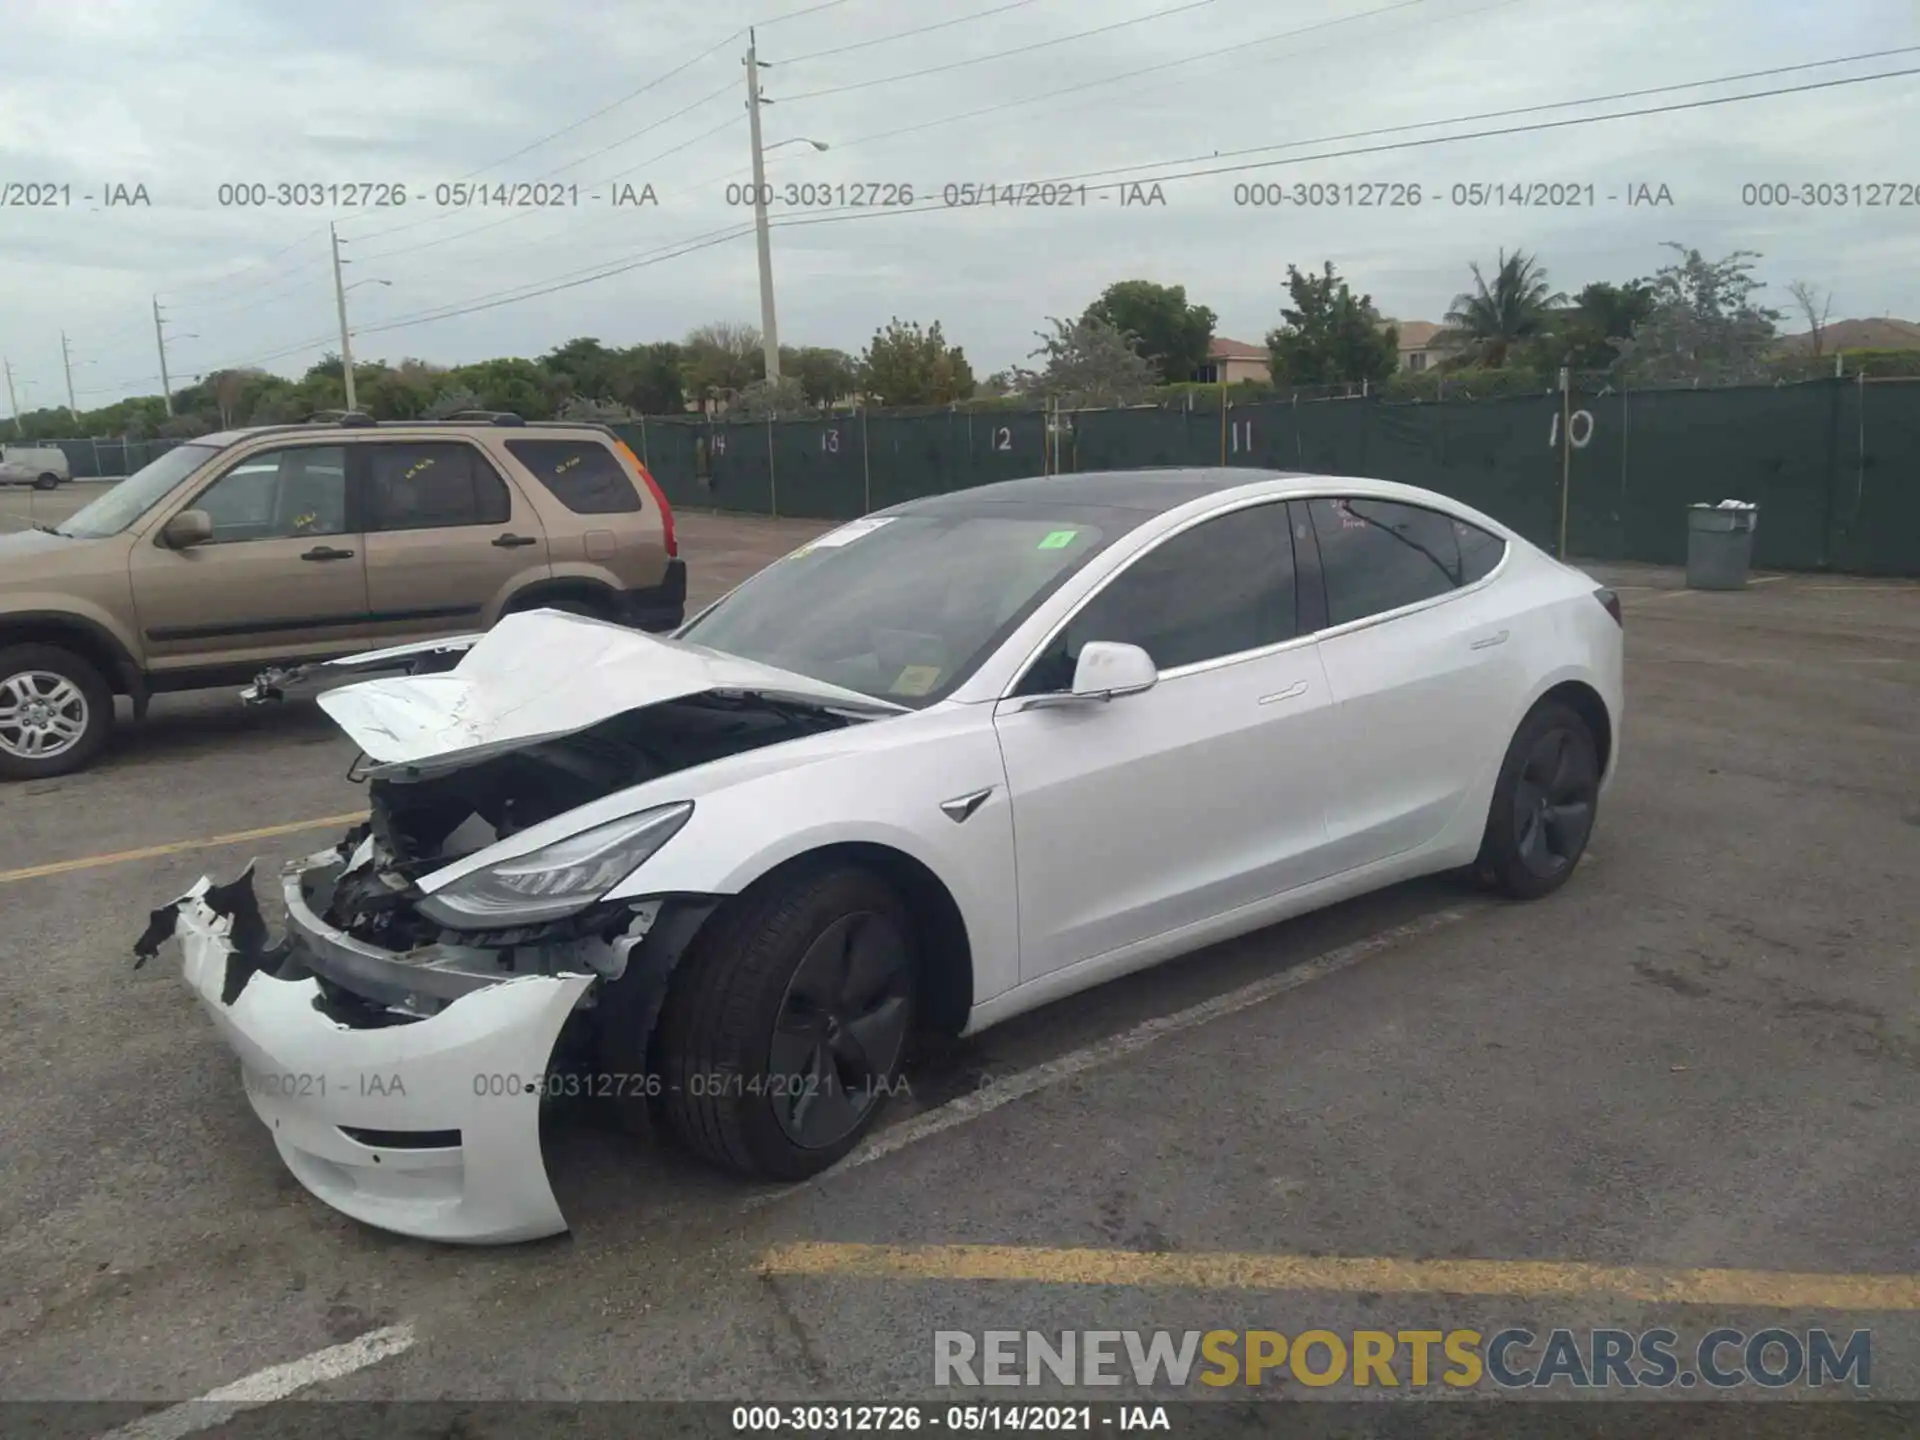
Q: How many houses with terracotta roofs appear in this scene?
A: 3